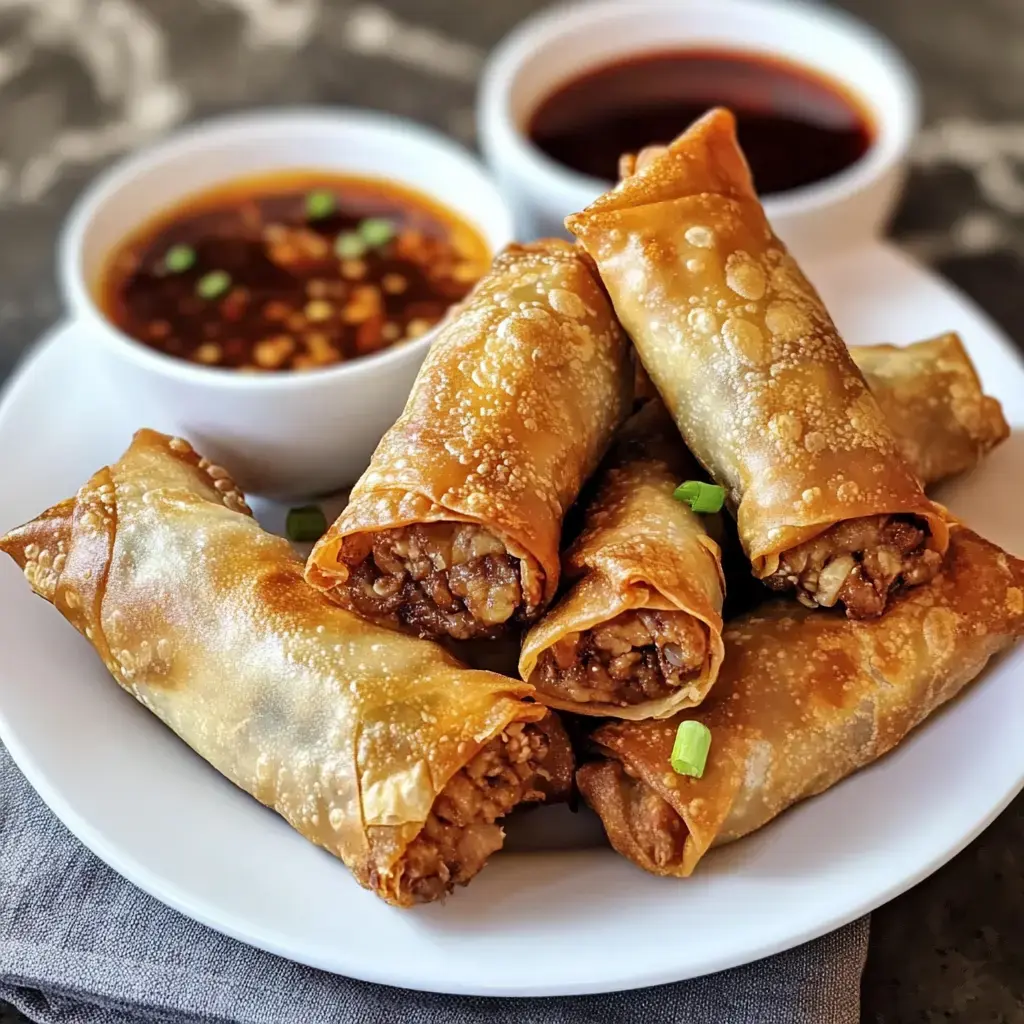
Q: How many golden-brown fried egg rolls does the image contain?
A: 6